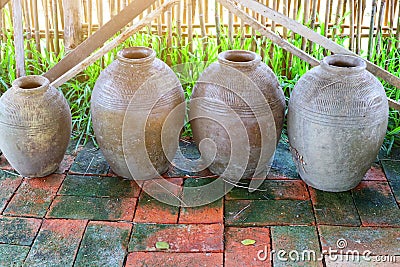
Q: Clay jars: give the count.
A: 4